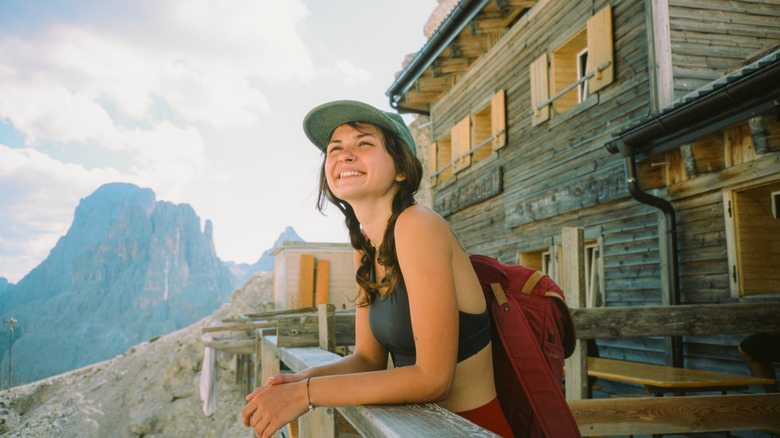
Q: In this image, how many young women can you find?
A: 1